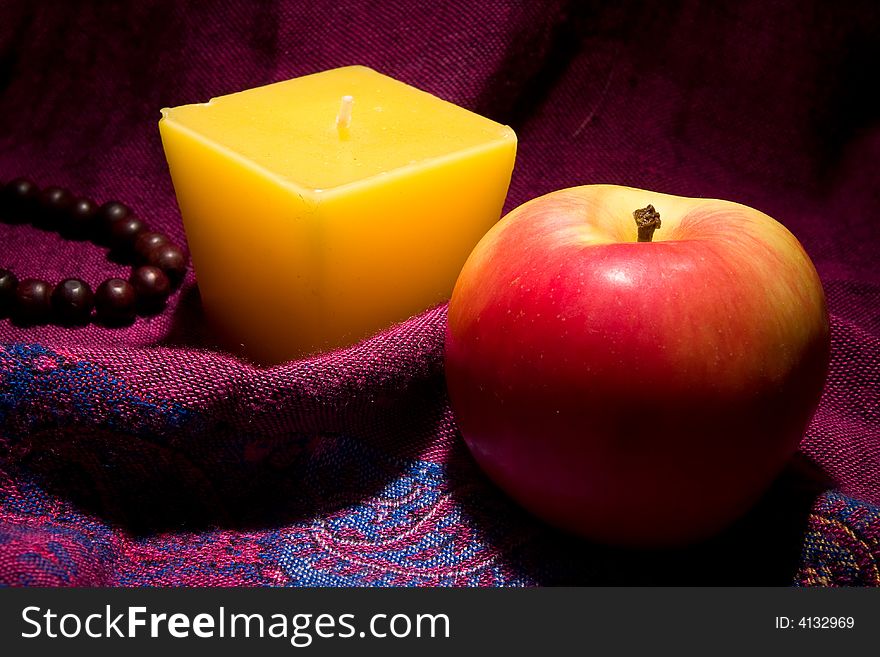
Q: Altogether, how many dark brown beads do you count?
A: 12